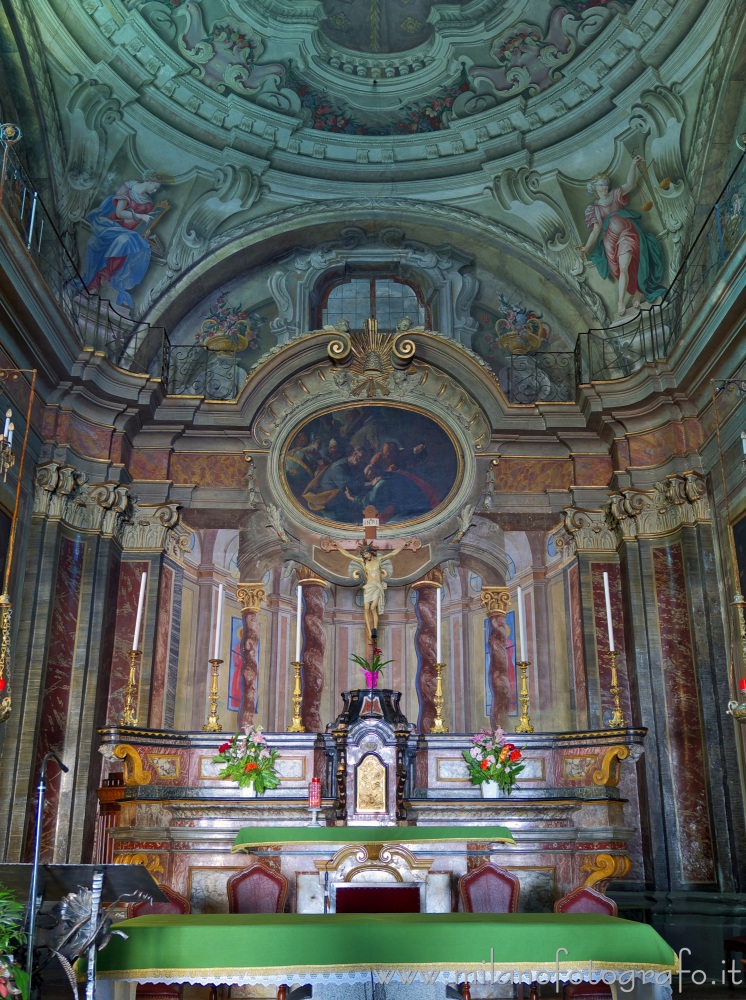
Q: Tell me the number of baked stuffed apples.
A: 0